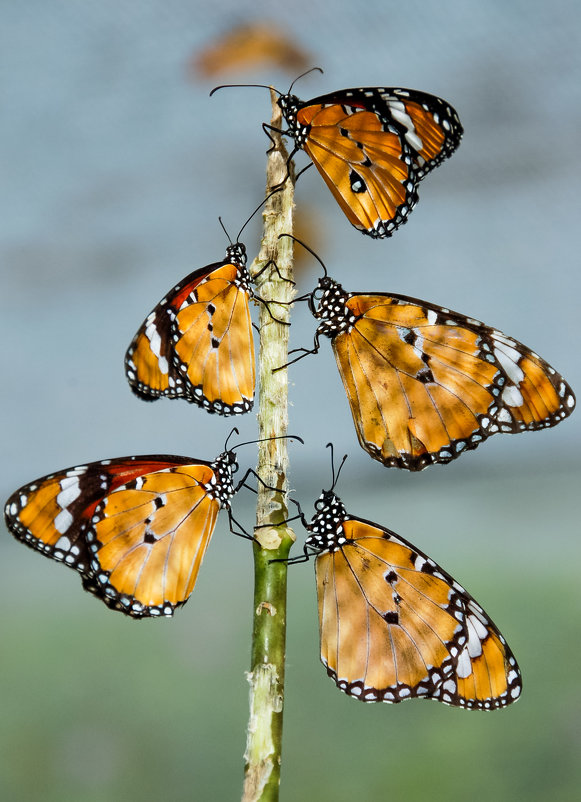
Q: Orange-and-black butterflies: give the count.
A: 5